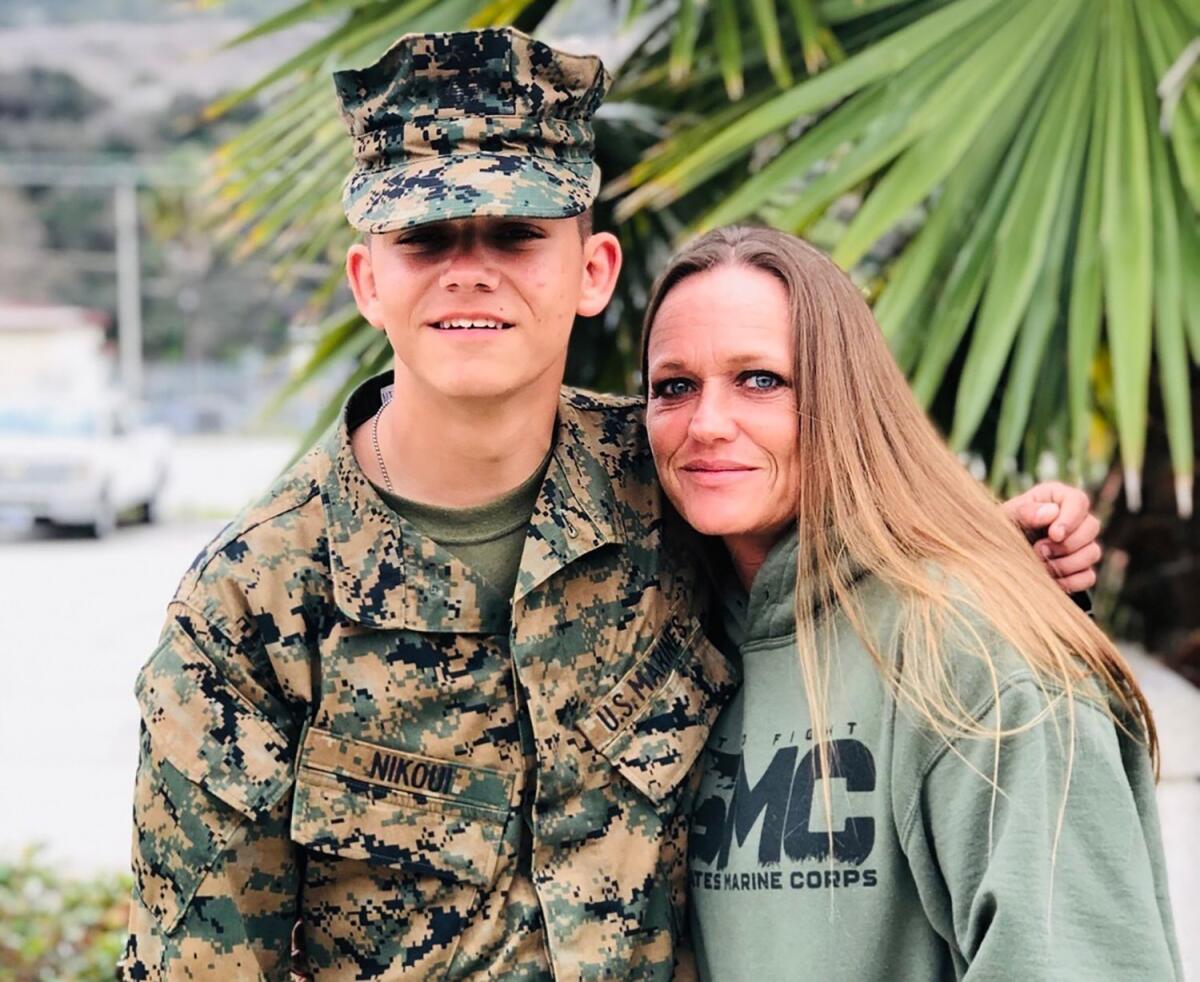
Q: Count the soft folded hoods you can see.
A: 1